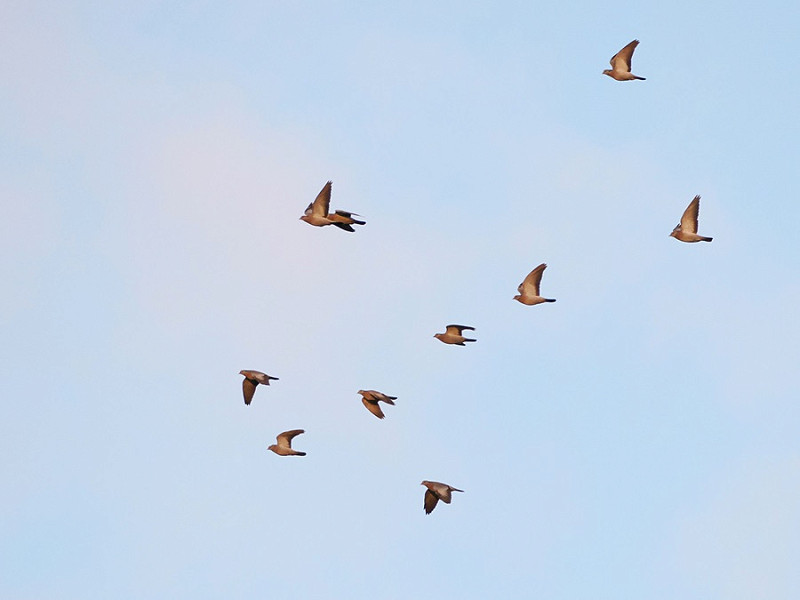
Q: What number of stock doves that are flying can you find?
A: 10